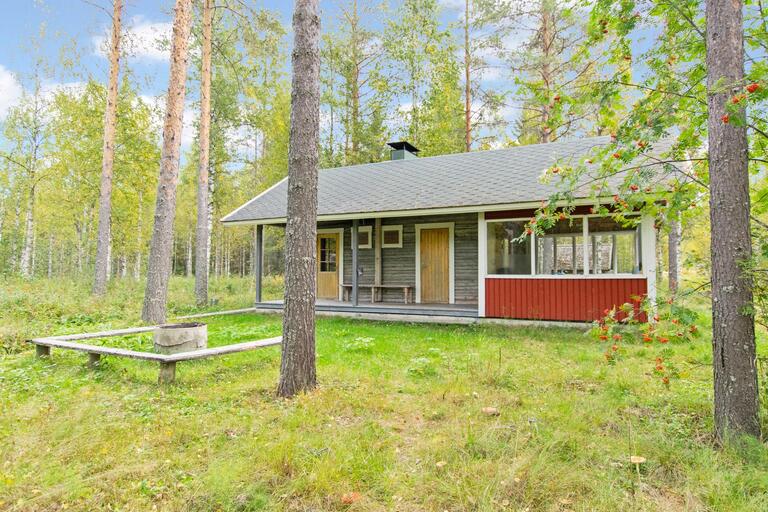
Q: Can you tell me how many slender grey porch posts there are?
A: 2